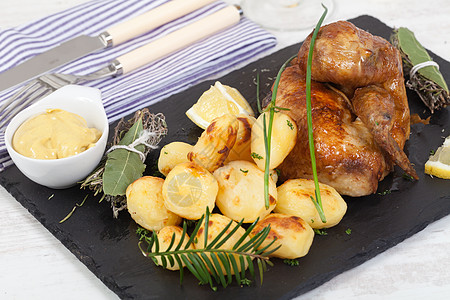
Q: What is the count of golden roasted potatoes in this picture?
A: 11